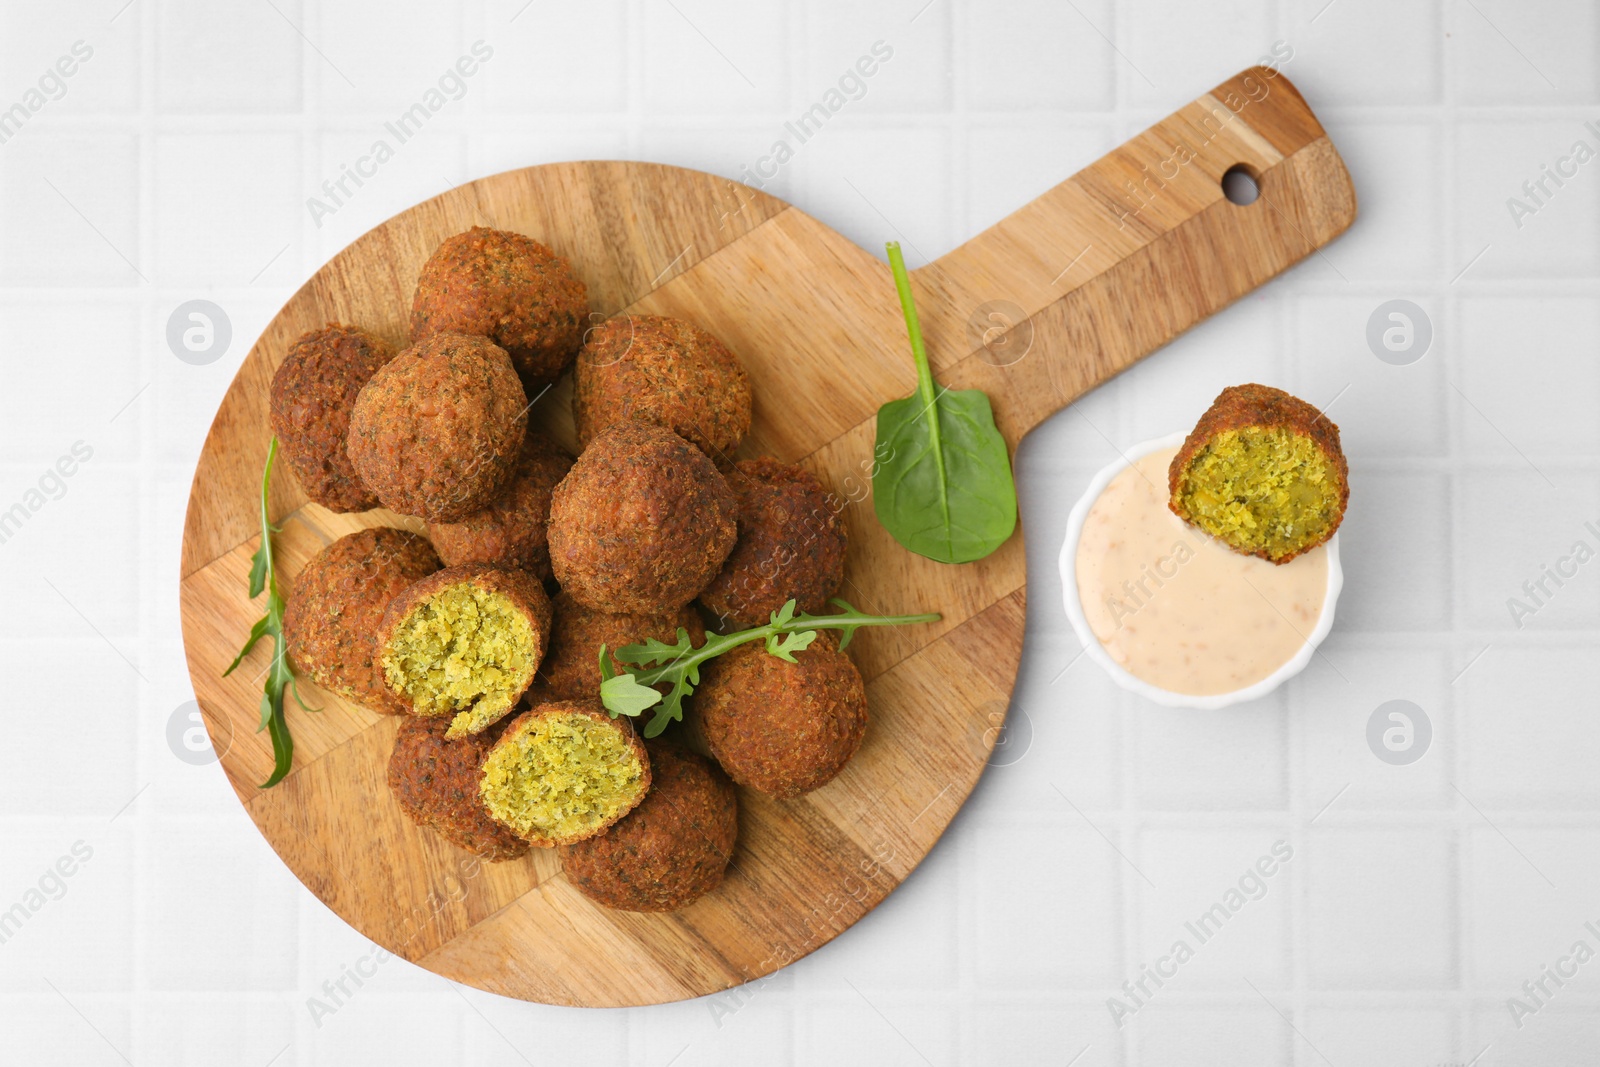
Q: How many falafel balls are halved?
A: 3